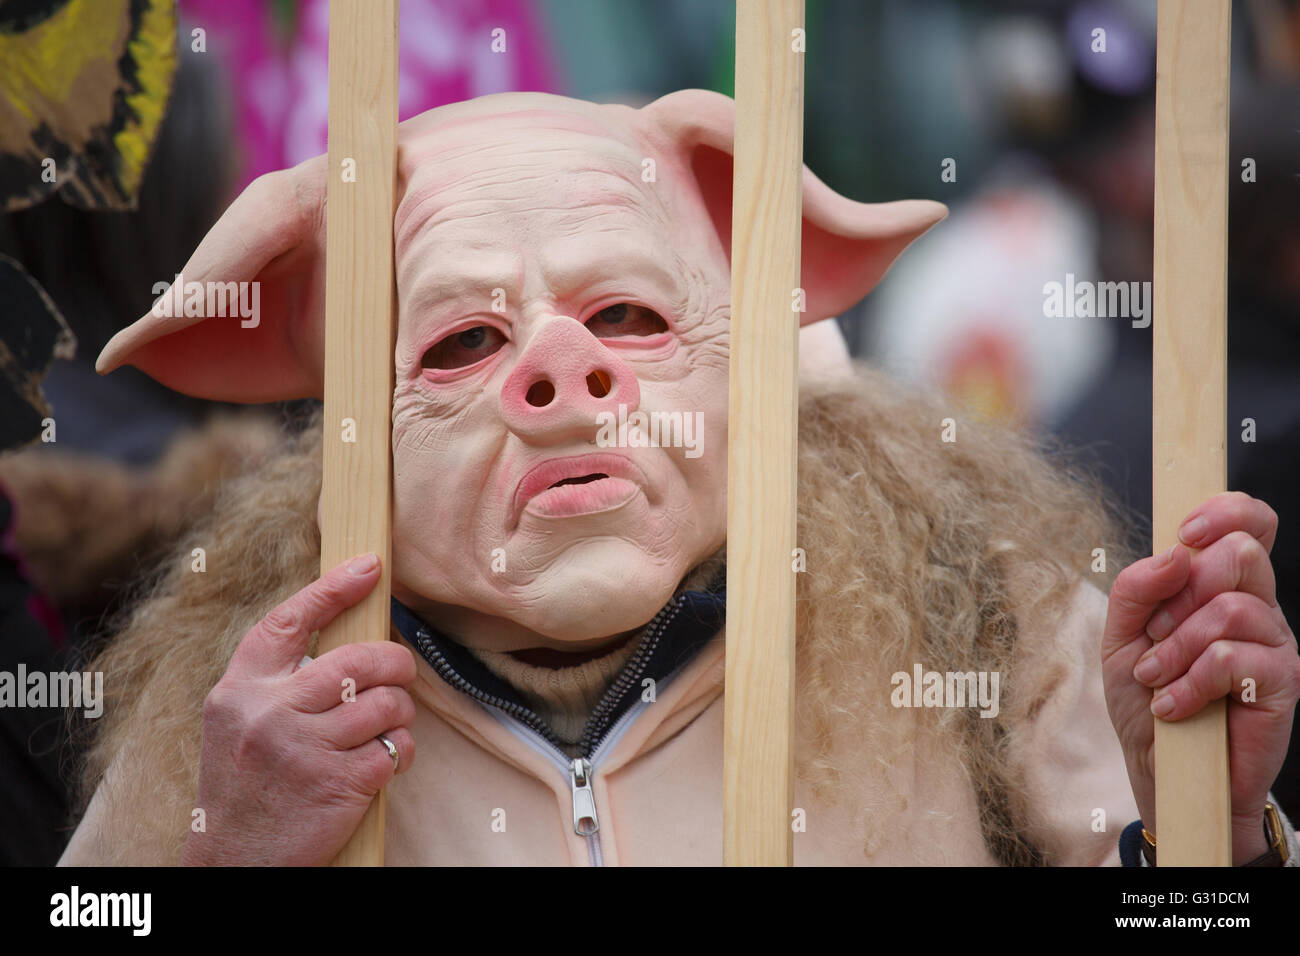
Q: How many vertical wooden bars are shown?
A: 3